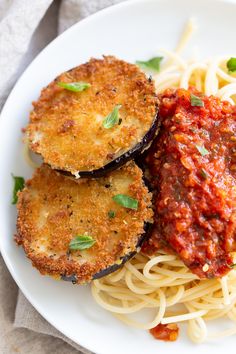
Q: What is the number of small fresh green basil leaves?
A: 9